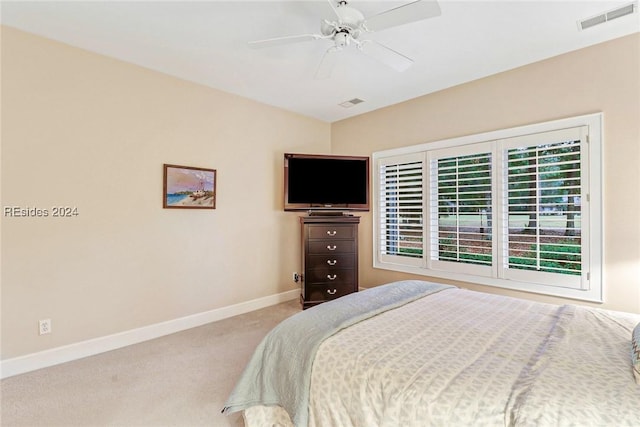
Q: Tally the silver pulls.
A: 5